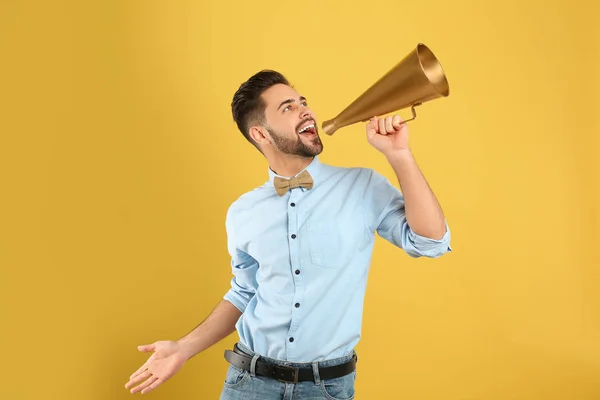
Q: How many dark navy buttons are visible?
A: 5